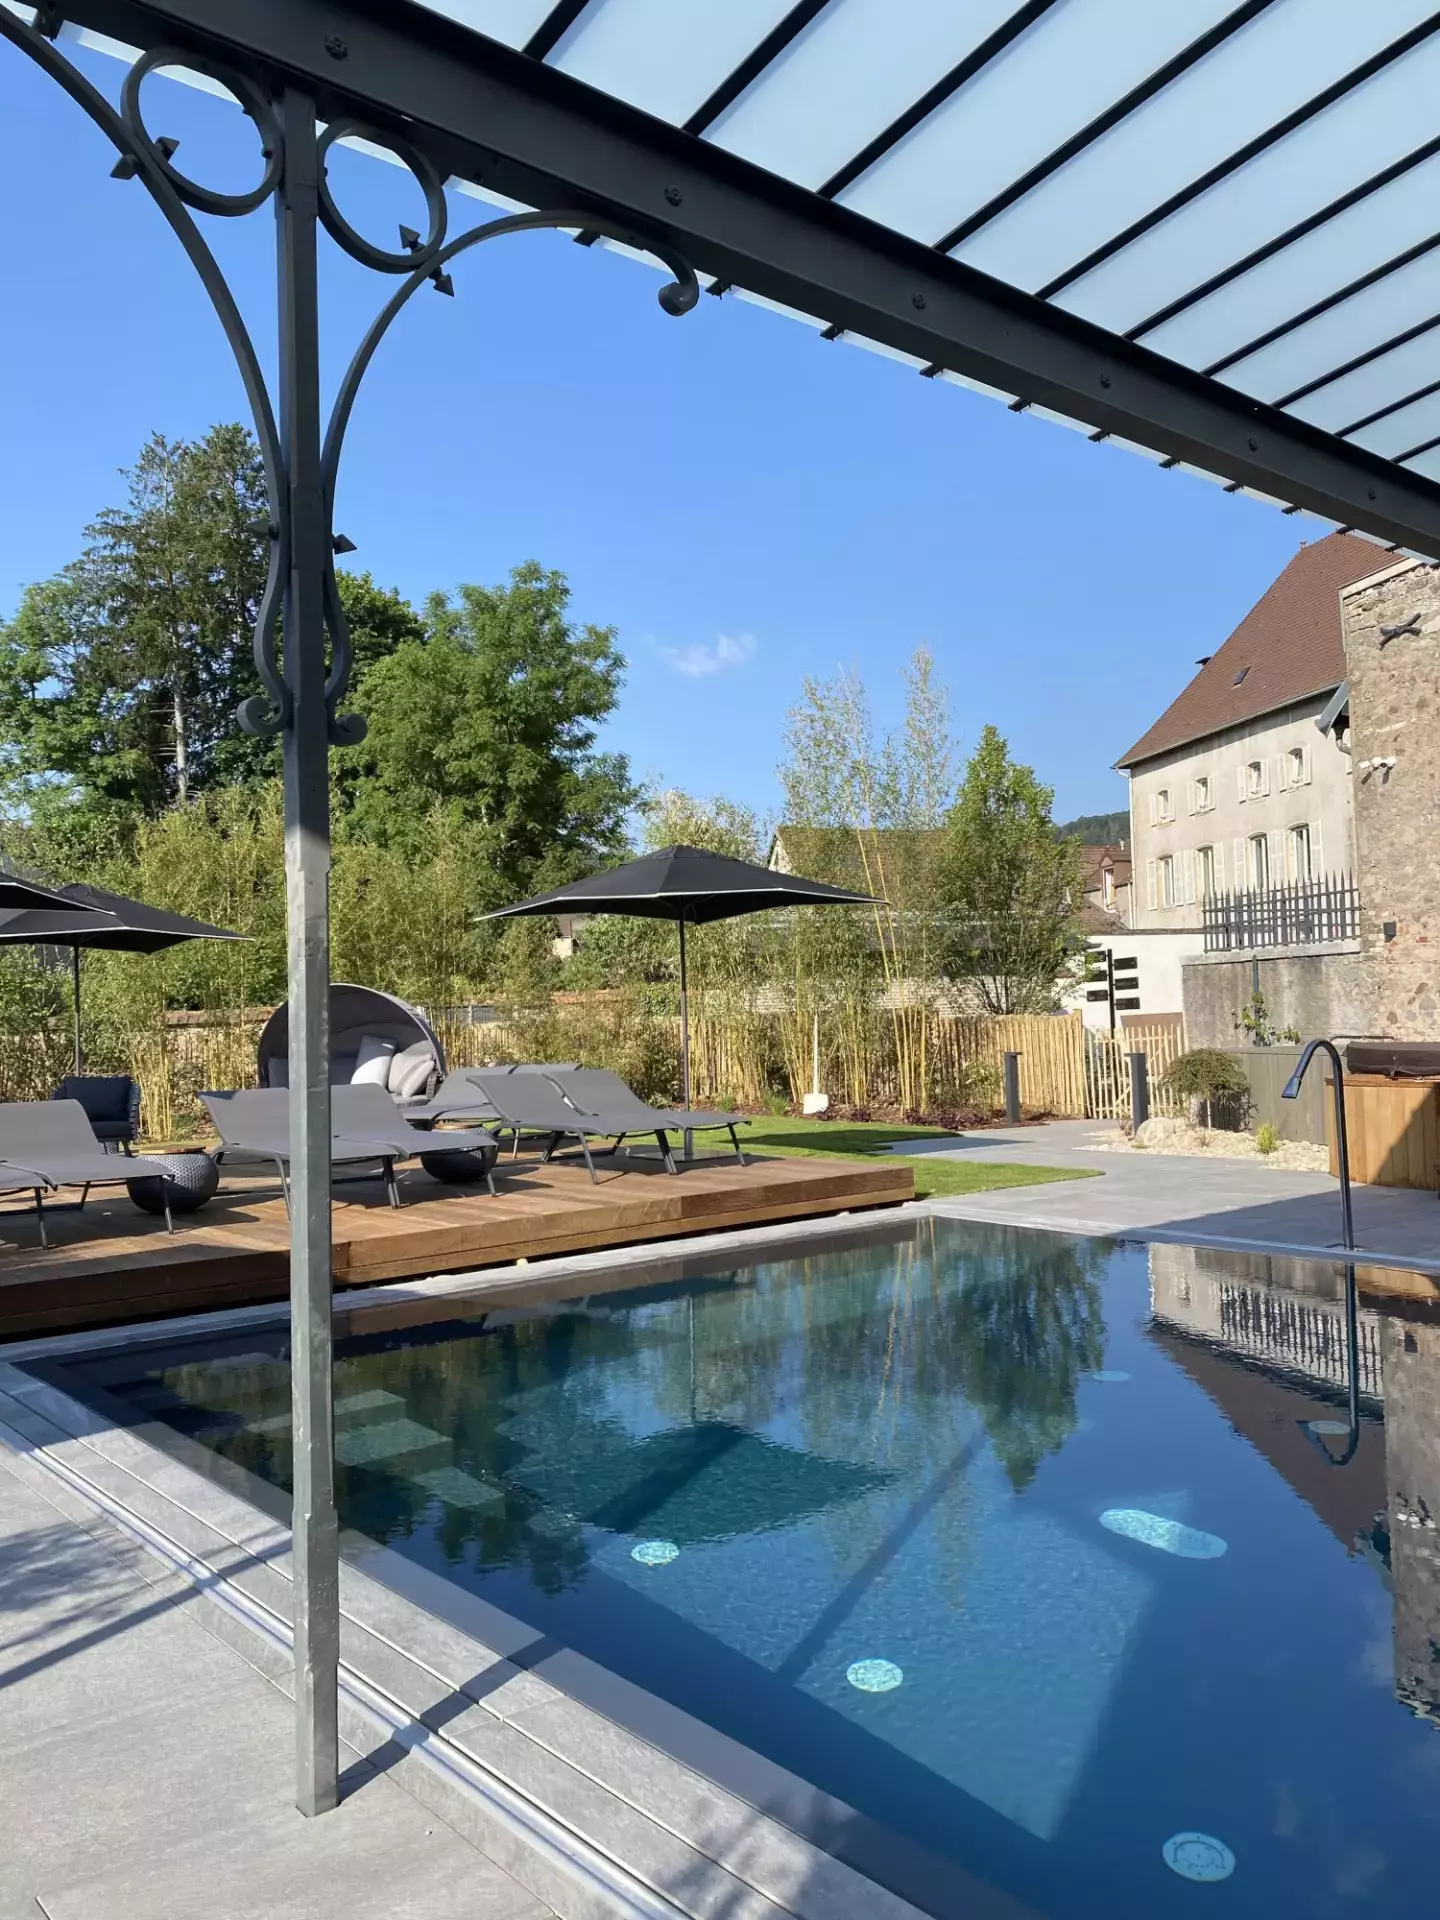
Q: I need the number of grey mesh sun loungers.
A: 8